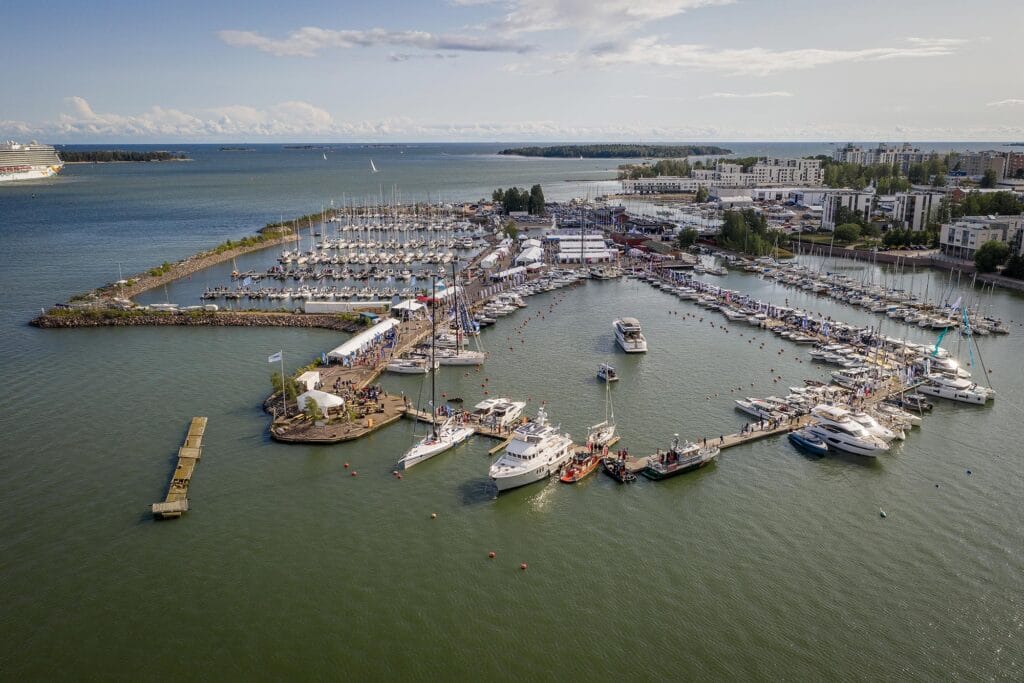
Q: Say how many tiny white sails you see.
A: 2